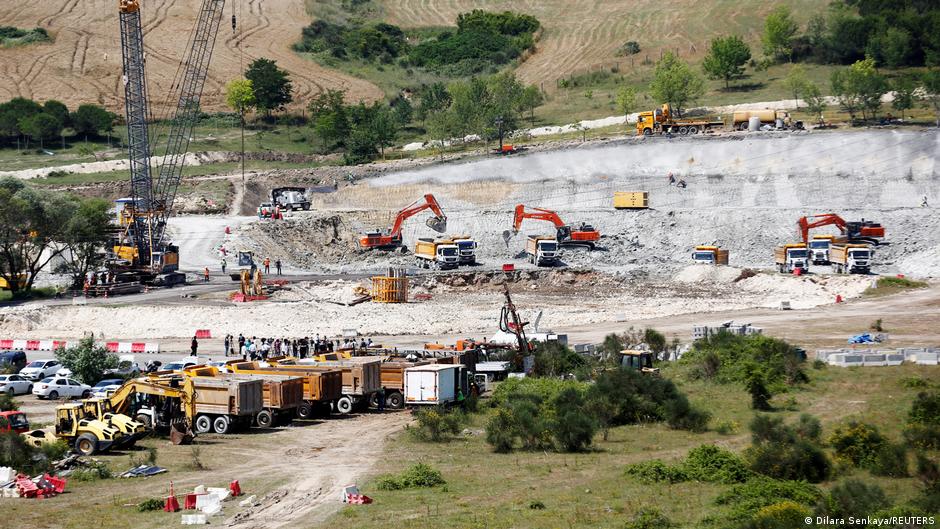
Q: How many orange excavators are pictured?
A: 3